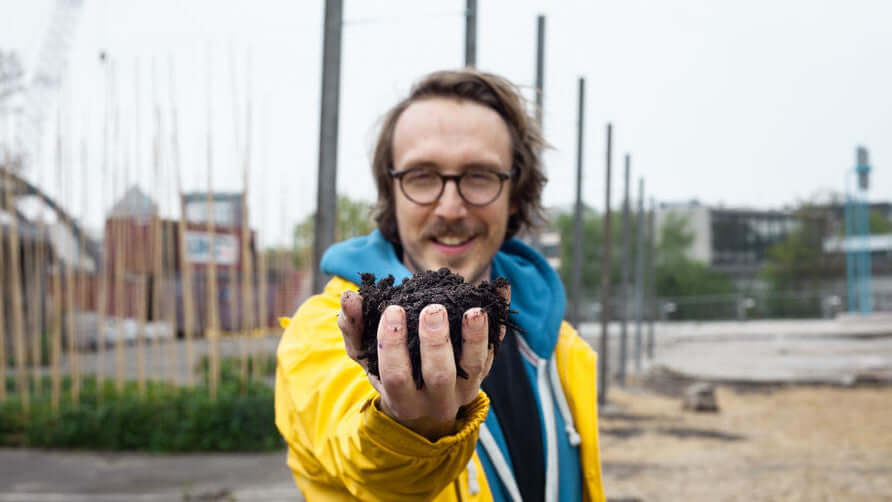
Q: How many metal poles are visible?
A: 8